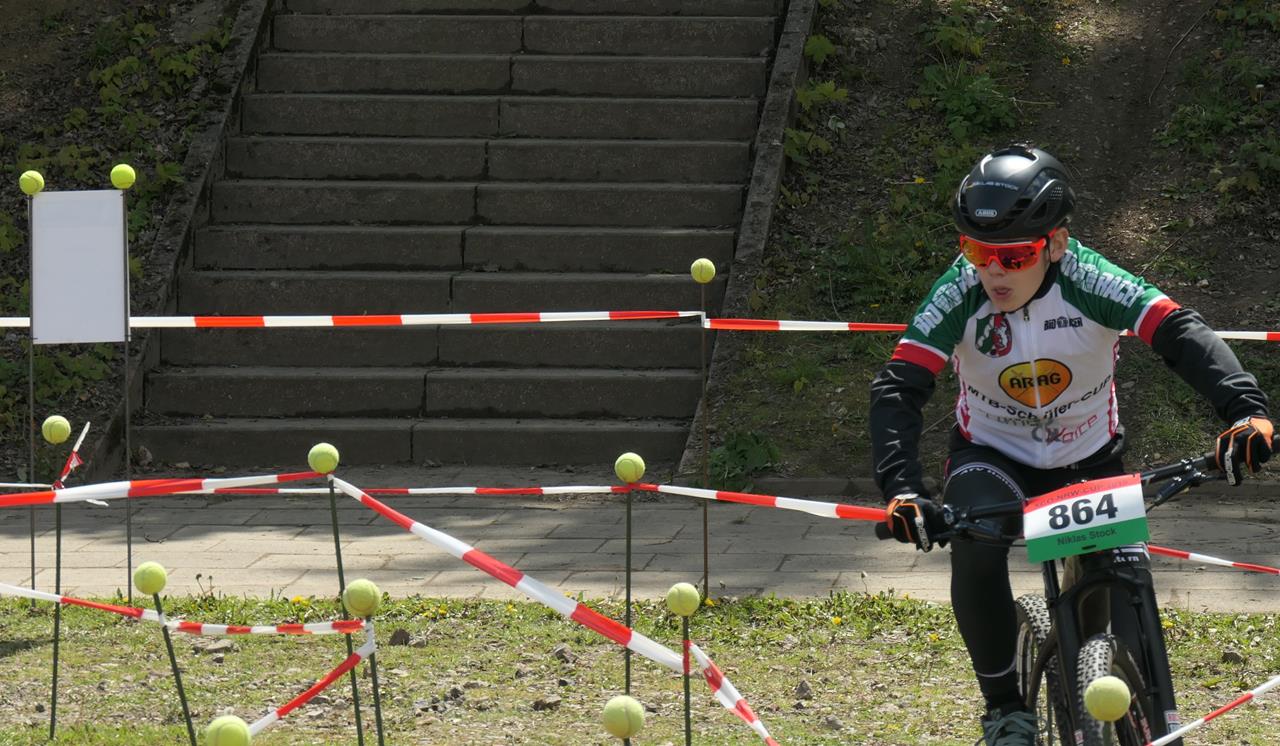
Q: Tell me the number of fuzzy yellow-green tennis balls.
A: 12